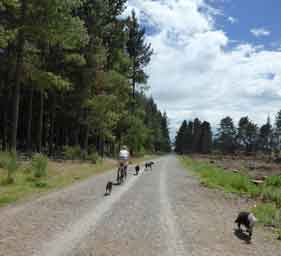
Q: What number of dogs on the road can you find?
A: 4